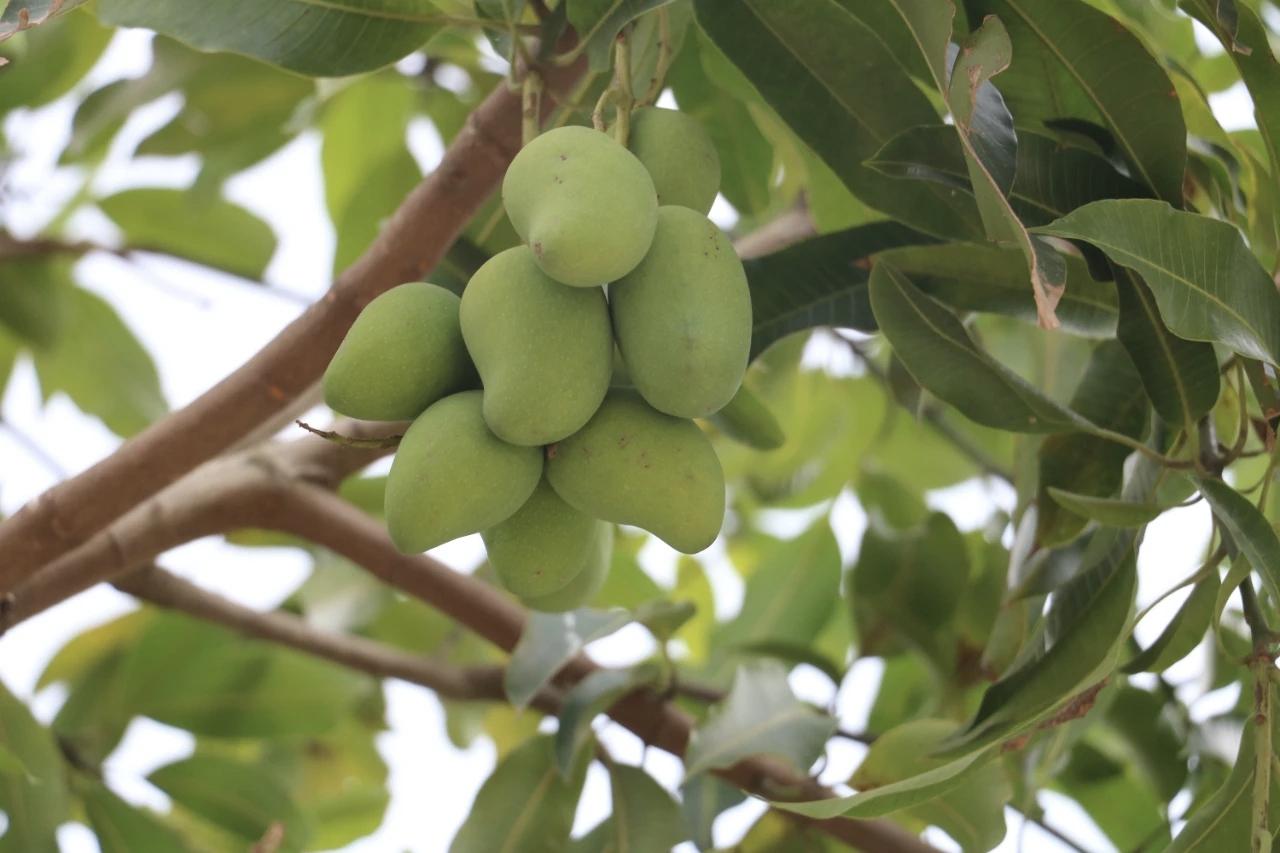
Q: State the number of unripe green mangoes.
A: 9